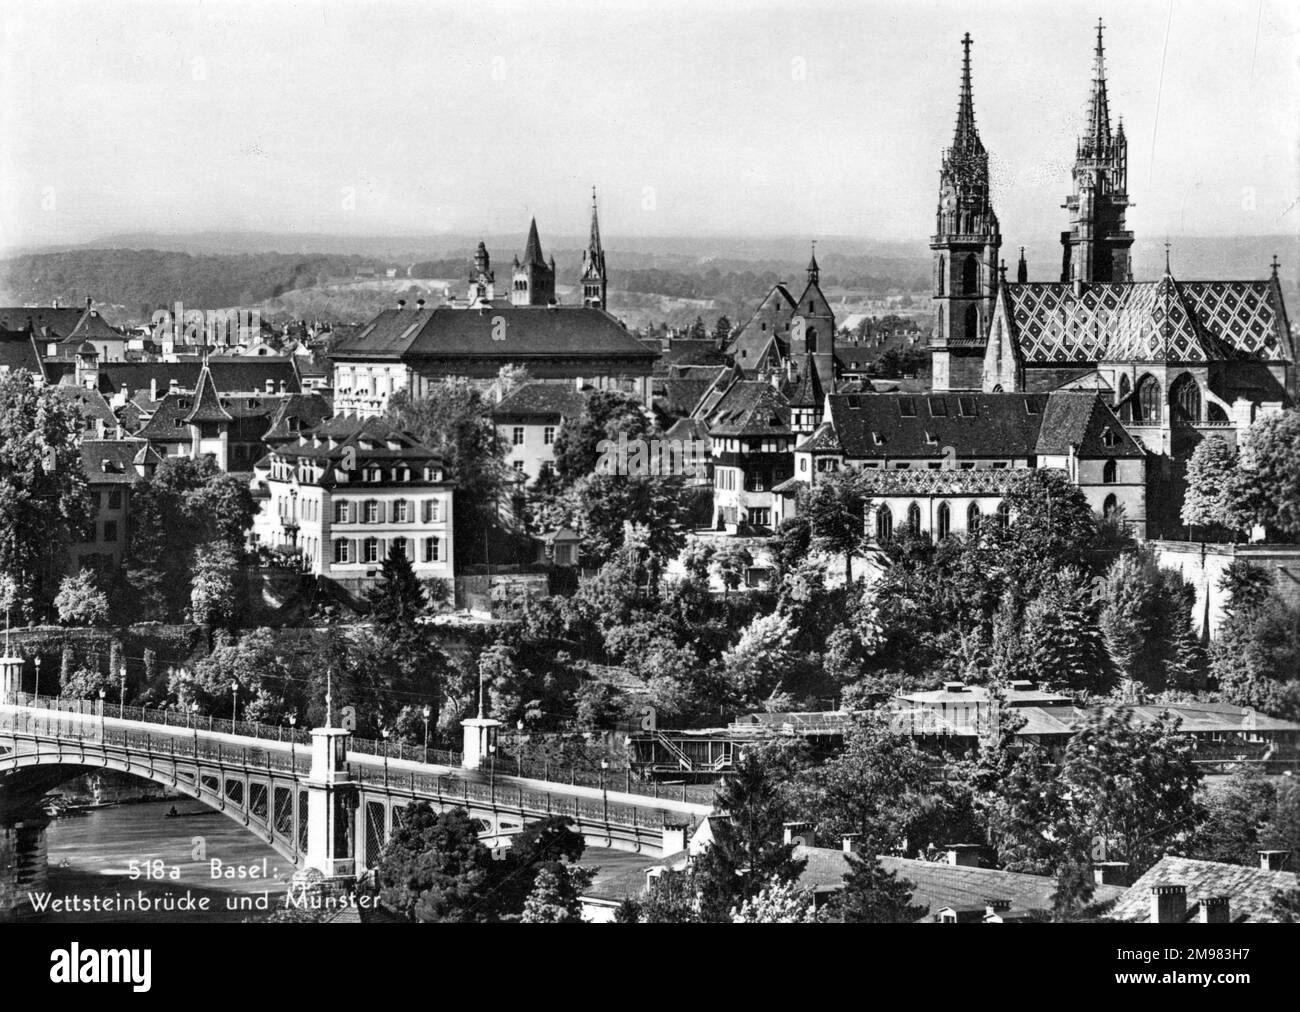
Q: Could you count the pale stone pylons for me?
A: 3